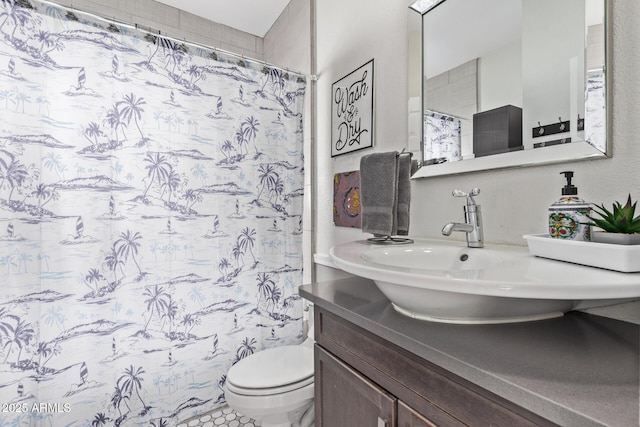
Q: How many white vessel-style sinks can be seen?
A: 1